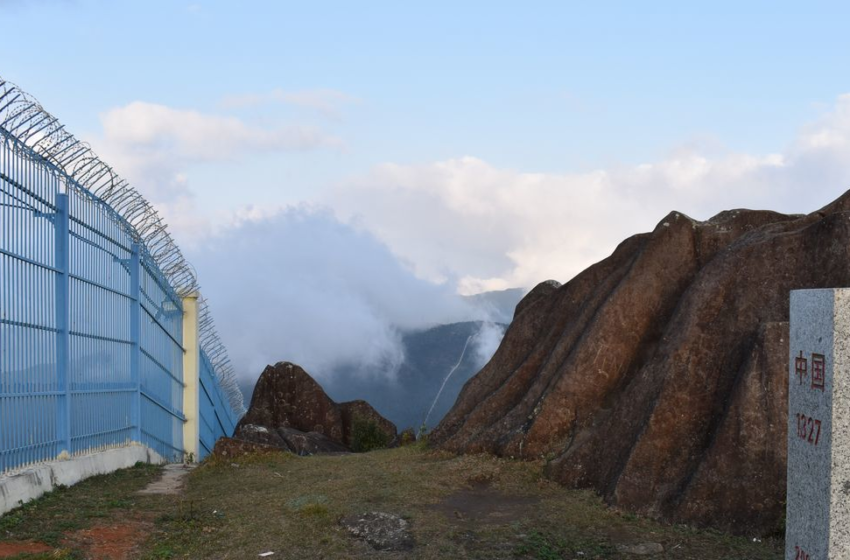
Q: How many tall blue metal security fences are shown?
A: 1